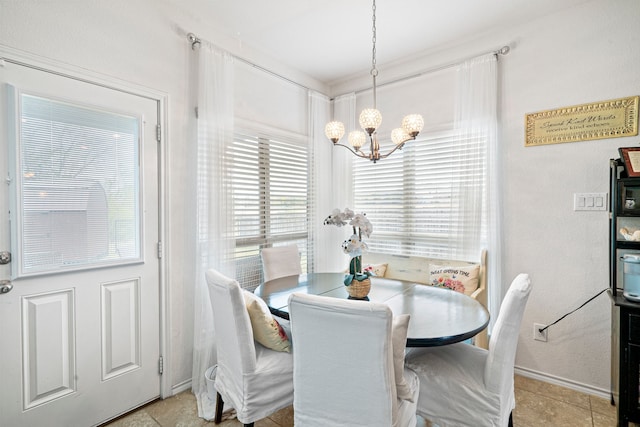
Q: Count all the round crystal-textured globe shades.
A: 5